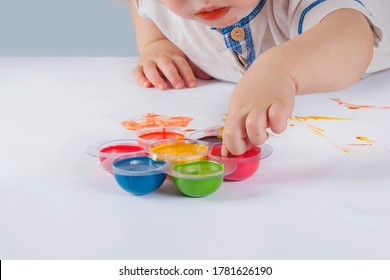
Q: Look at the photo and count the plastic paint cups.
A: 7